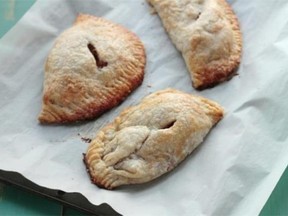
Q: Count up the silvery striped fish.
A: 0